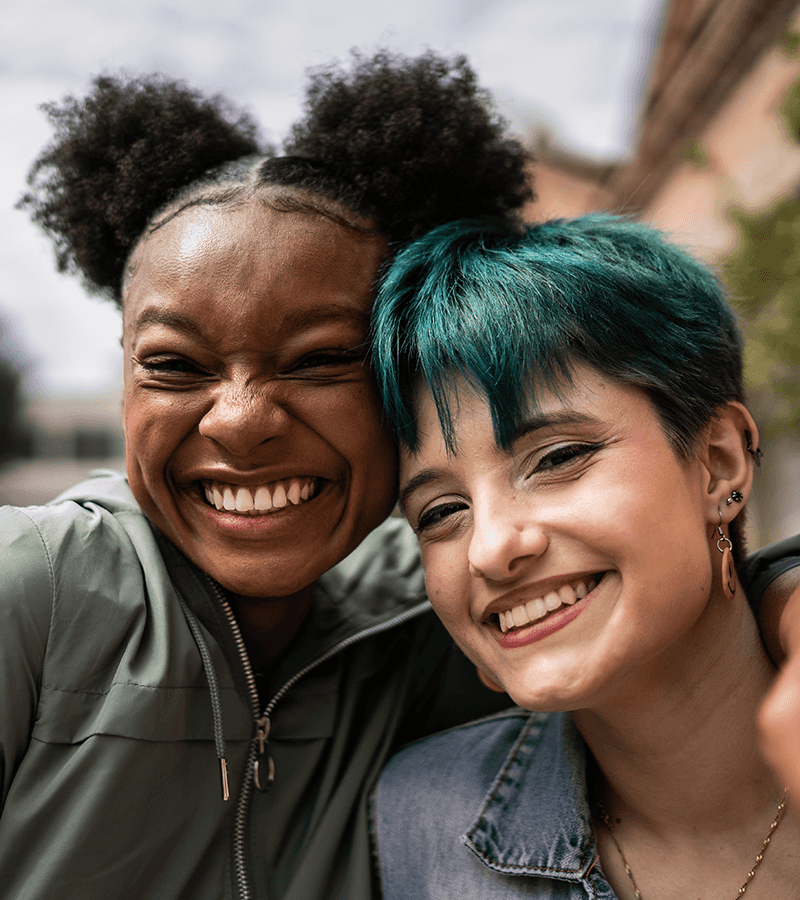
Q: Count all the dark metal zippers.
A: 1